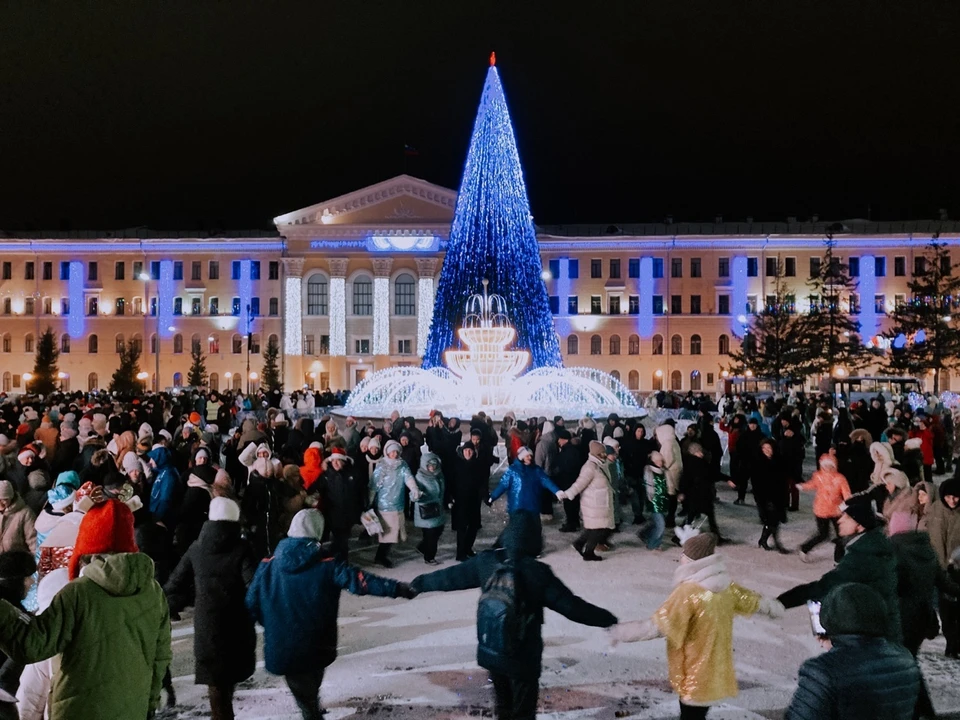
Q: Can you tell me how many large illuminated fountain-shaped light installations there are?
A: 1